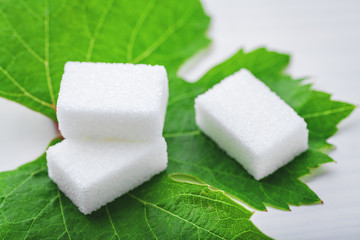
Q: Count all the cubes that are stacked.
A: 2